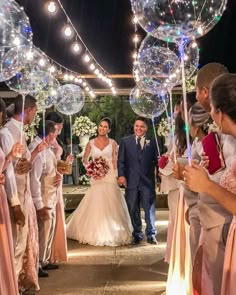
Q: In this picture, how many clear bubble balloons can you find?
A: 8